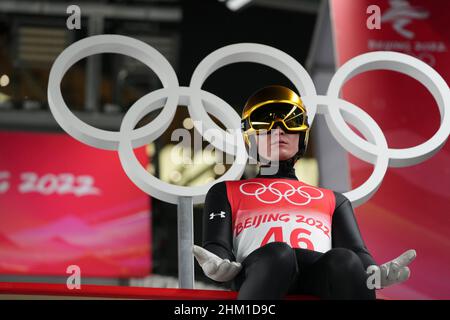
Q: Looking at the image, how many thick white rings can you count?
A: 5